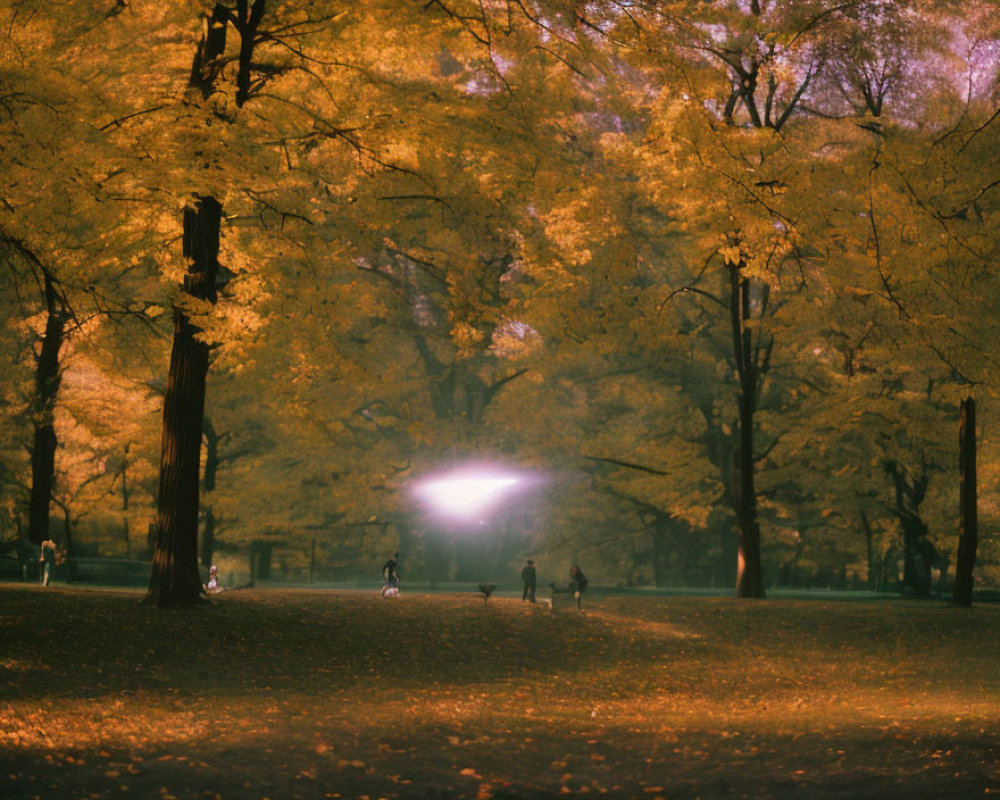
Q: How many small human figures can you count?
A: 5